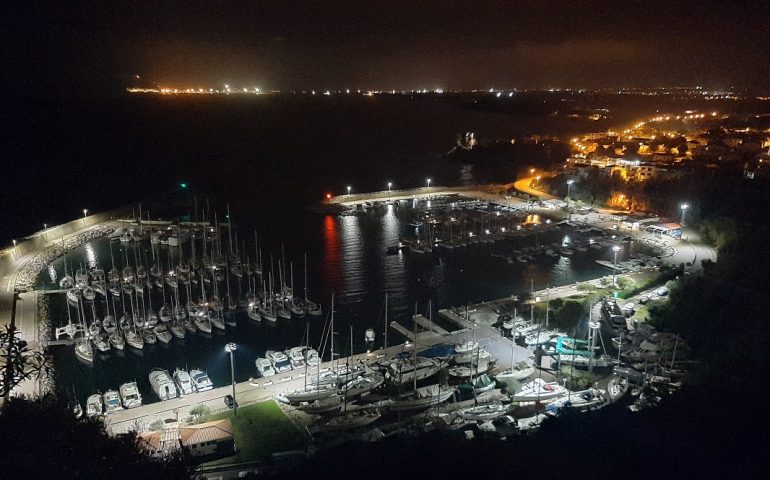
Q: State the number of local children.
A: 0